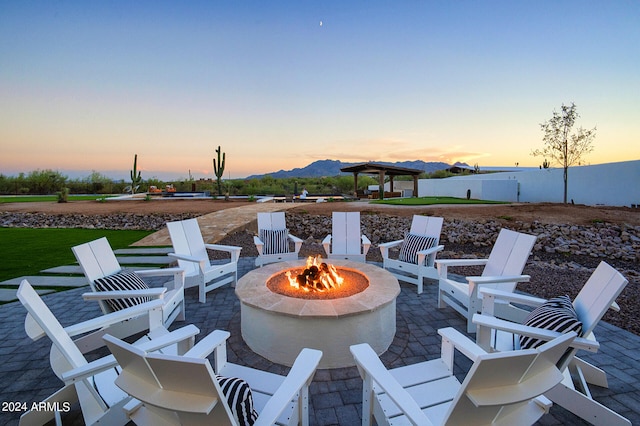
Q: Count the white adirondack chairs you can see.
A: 10